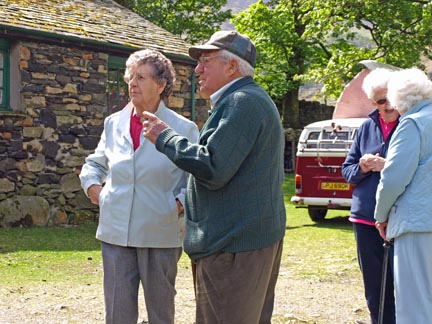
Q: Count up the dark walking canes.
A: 1